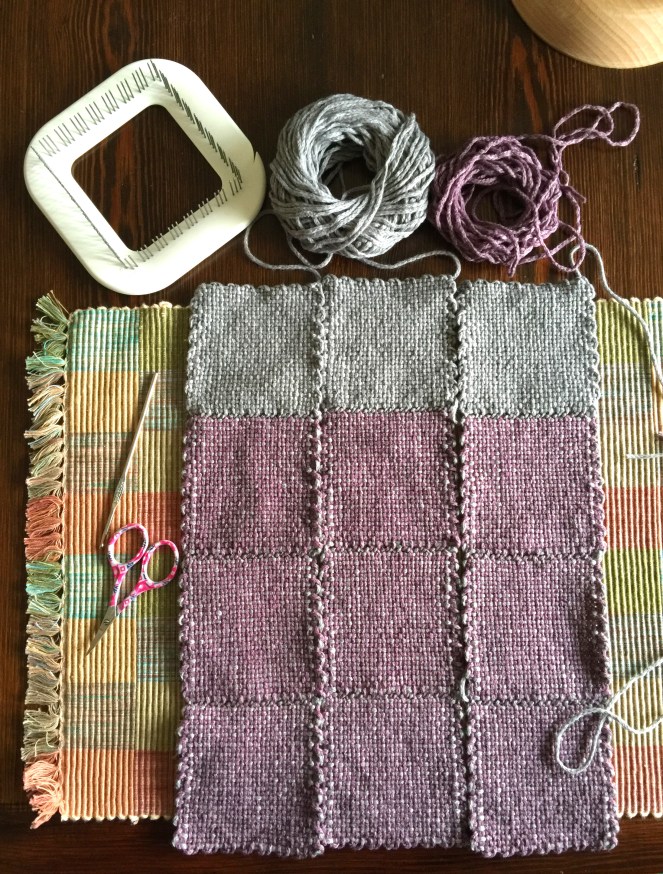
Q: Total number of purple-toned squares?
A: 9